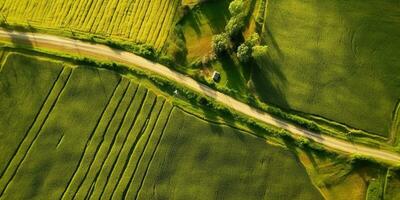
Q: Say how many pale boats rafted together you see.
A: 0